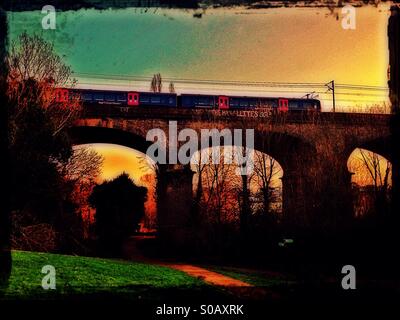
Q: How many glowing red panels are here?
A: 4